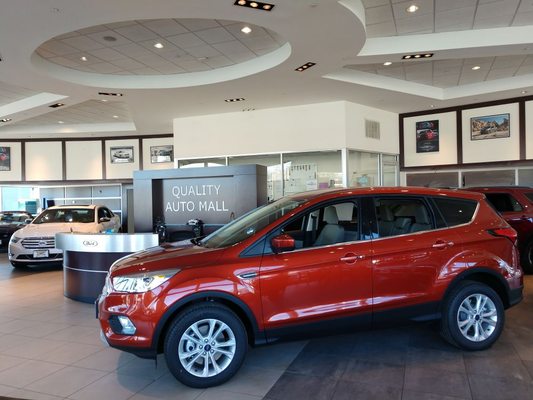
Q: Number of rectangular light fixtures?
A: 7